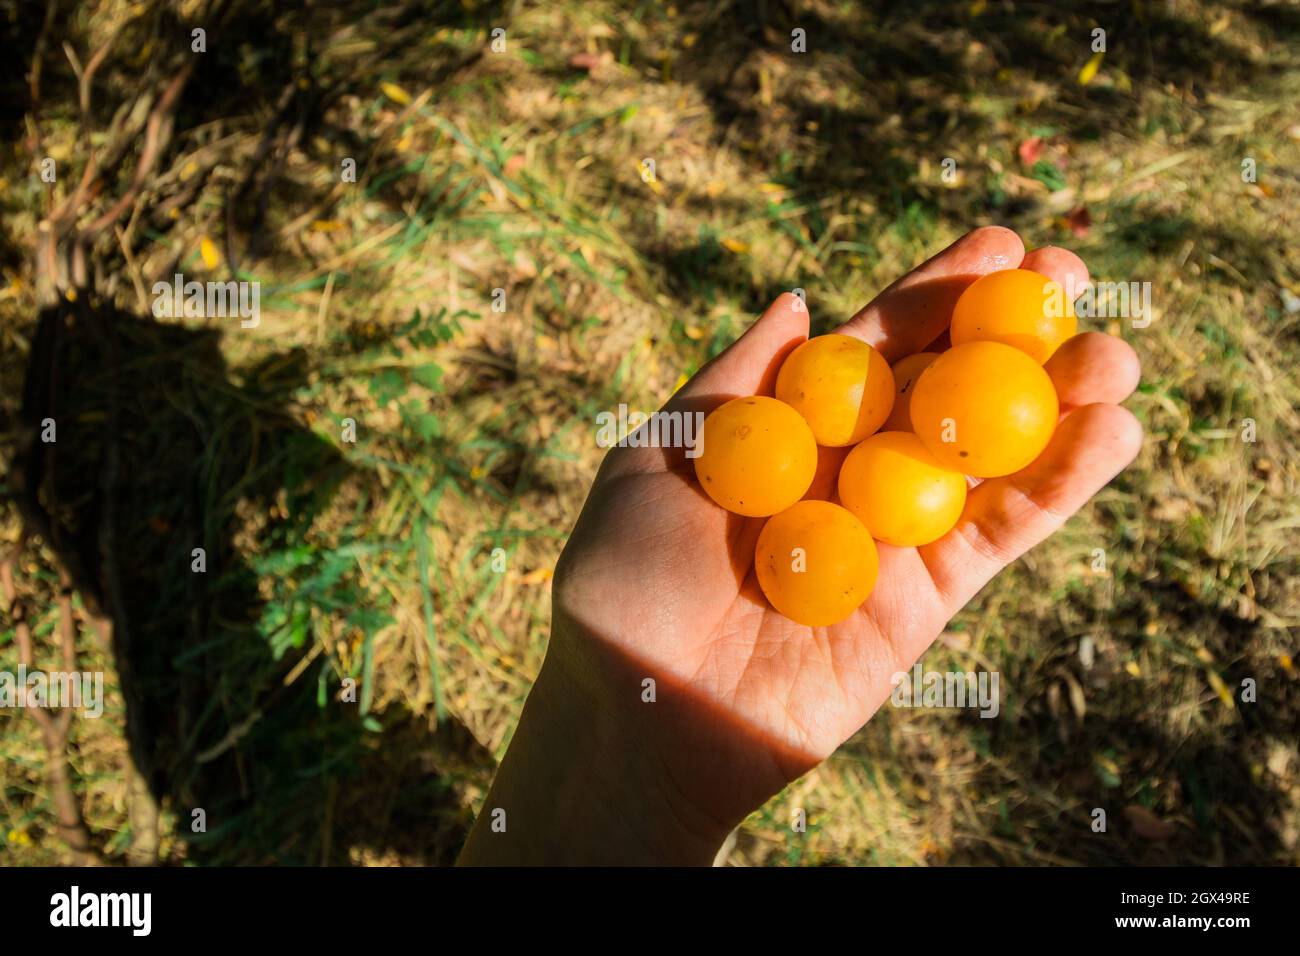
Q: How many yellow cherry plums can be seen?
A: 7